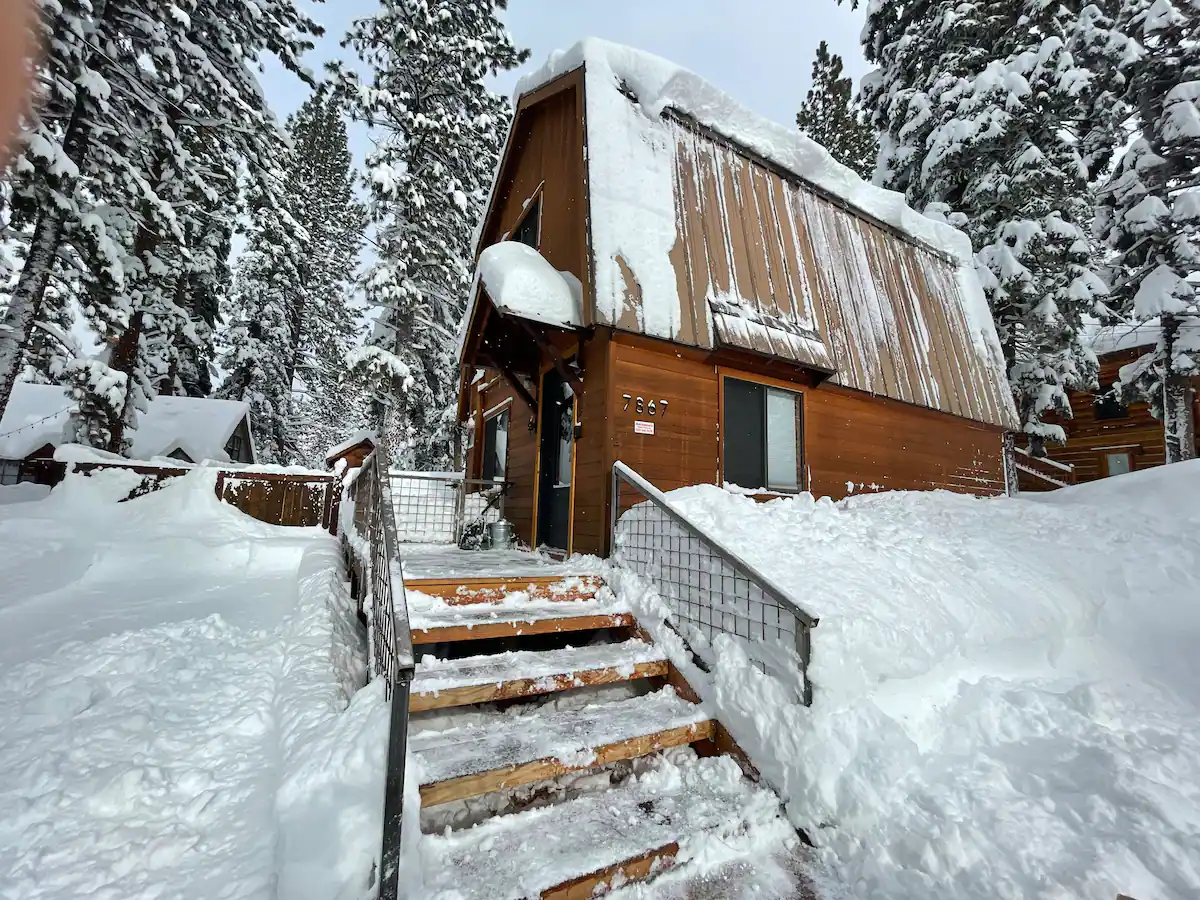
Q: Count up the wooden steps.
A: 5